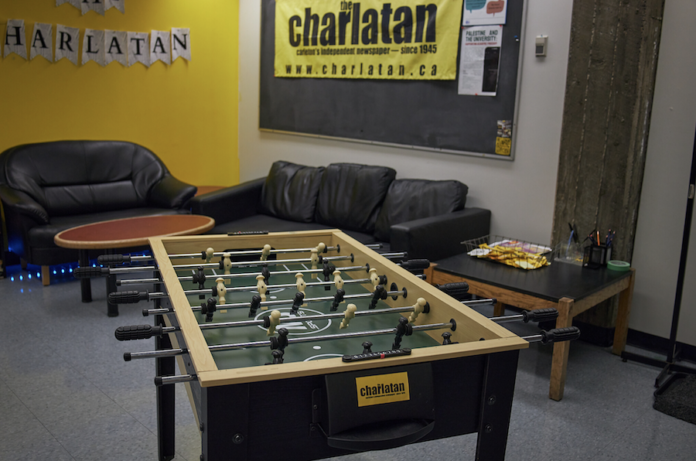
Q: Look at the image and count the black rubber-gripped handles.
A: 8